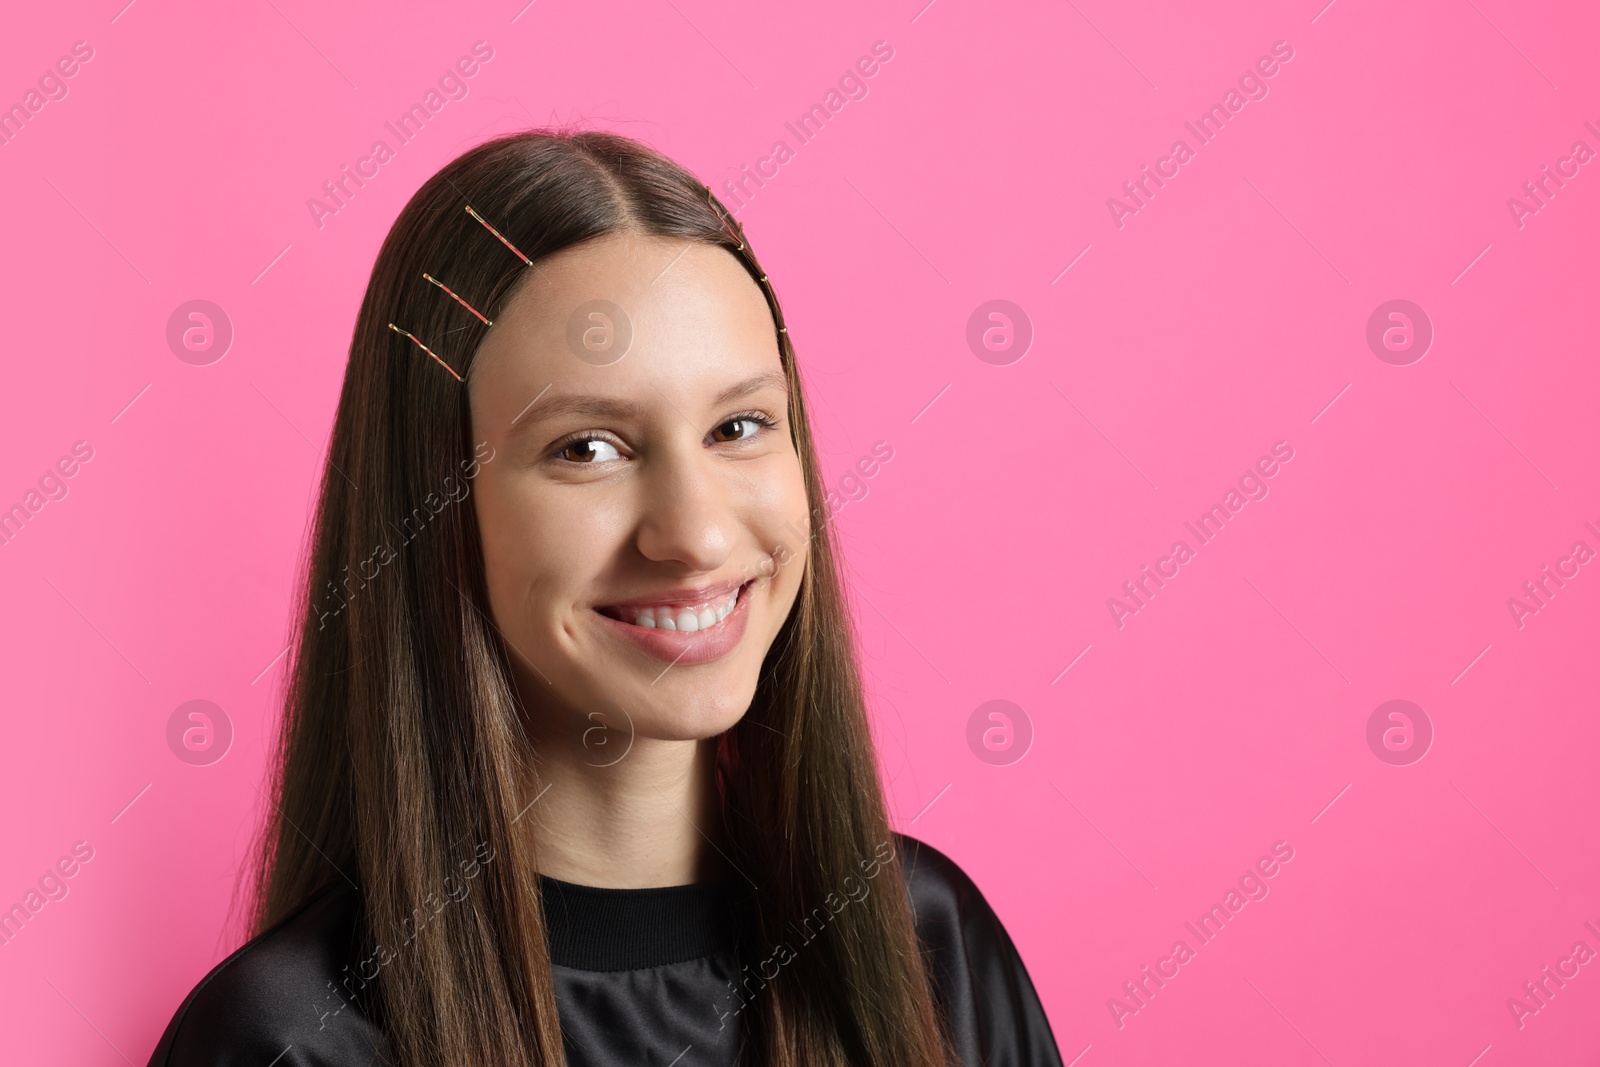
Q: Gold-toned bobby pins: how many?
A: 6